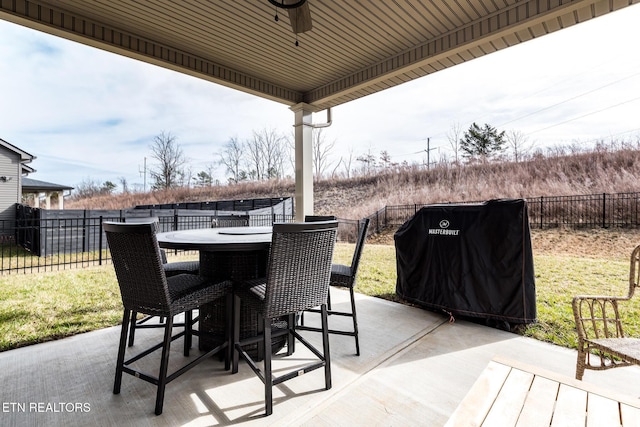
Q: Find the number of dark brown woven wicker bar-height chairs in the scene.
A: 6